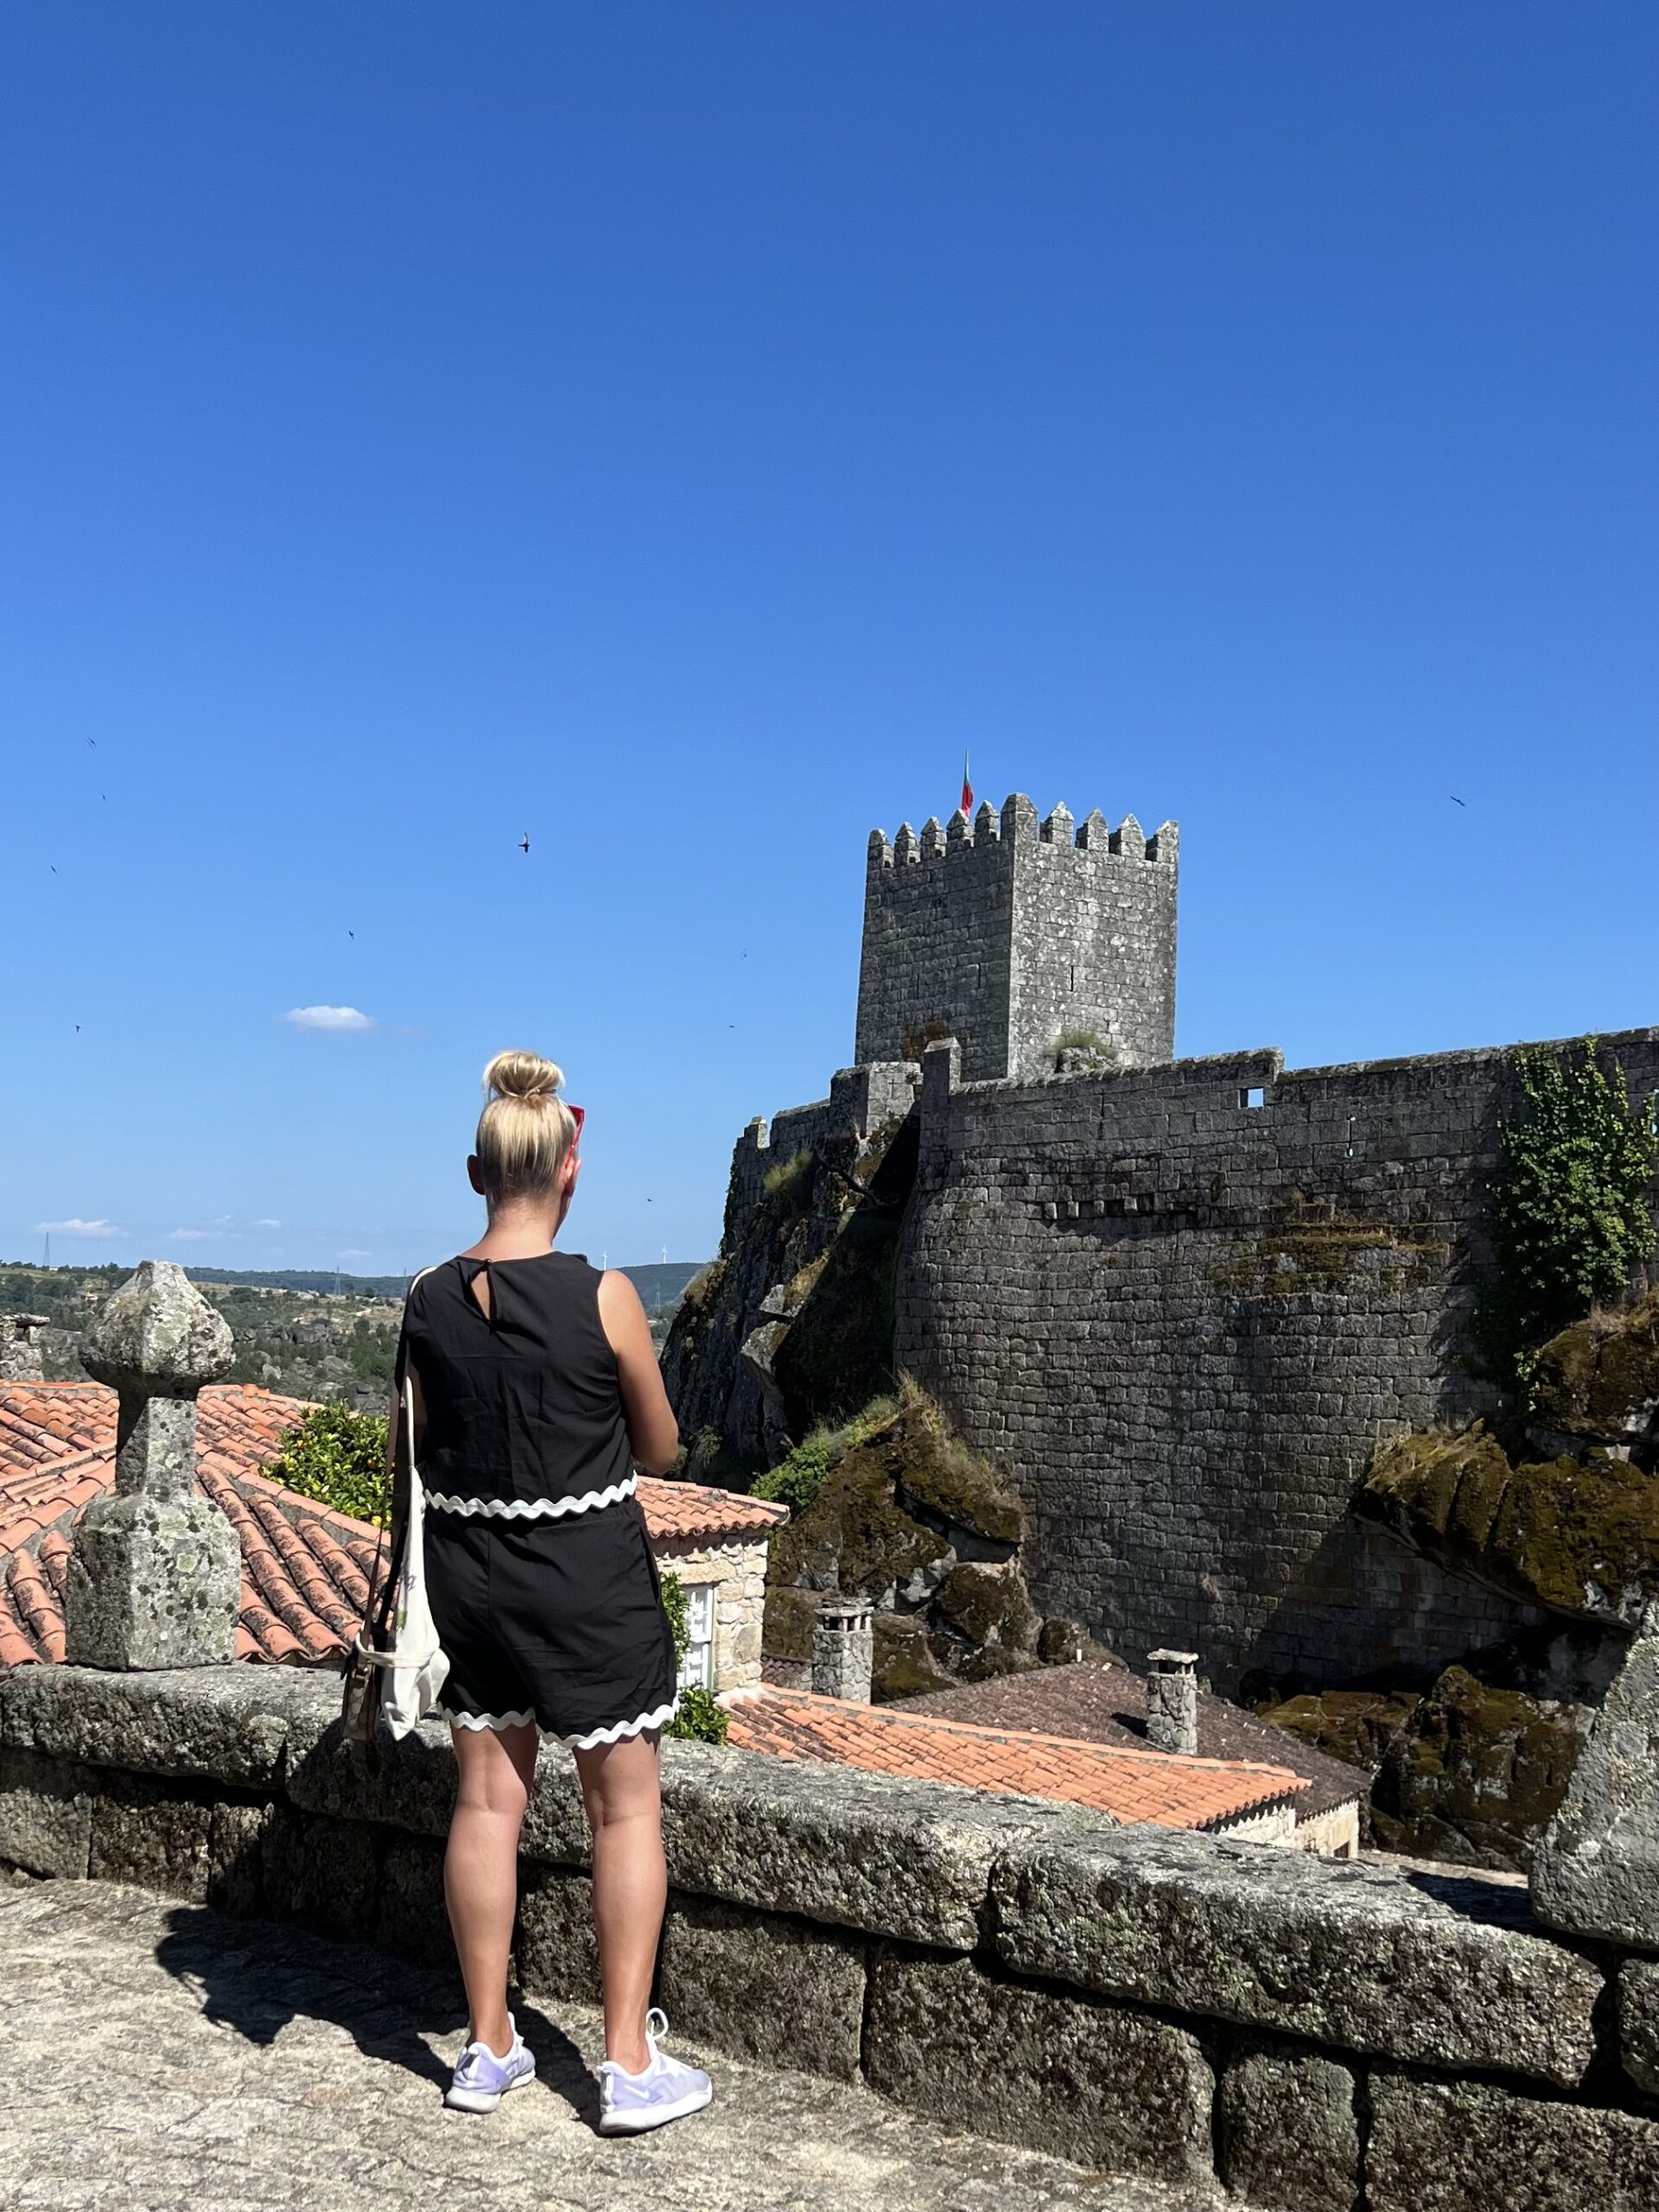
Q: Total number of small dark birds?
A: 10